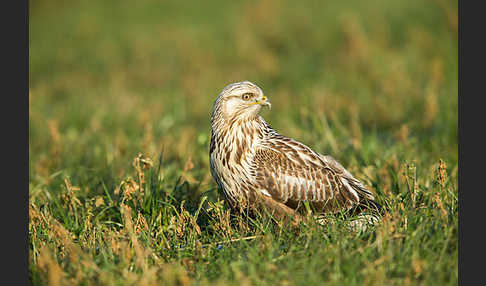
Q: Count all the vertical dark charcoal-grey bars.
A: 2